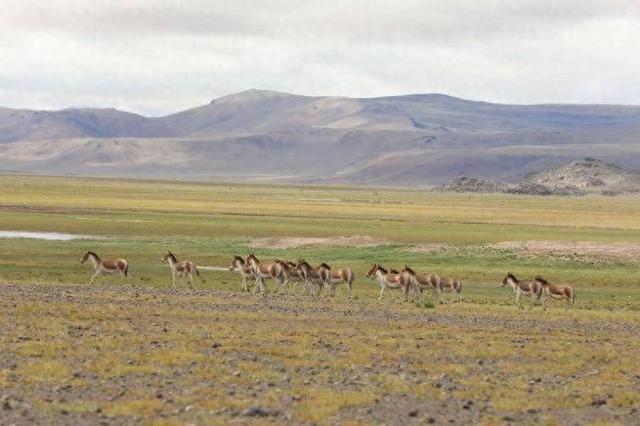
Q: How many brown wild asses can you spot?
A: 14